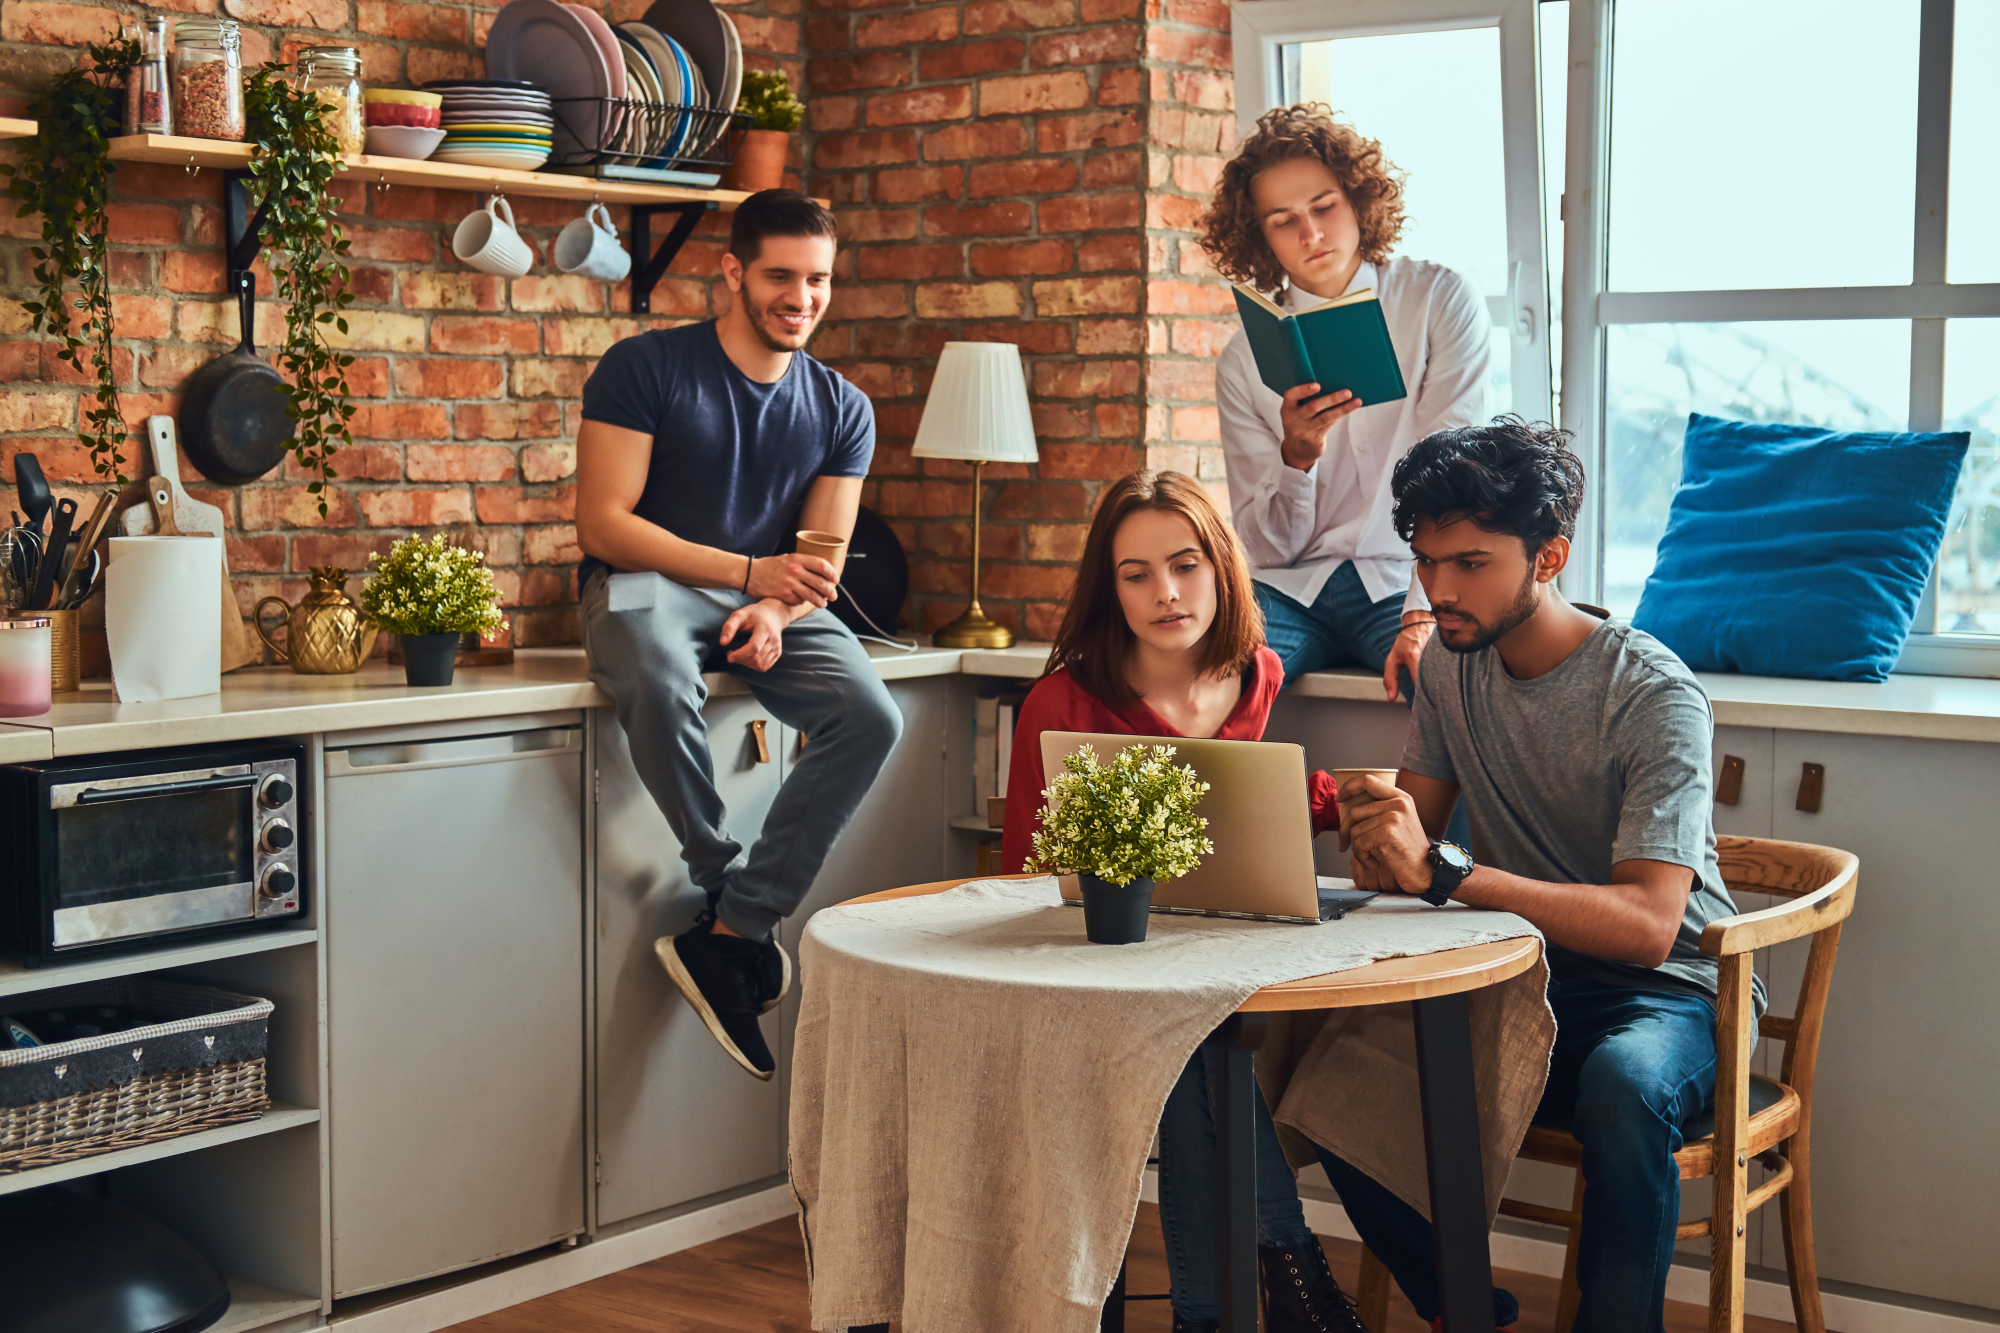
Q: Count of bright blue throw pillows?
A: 1